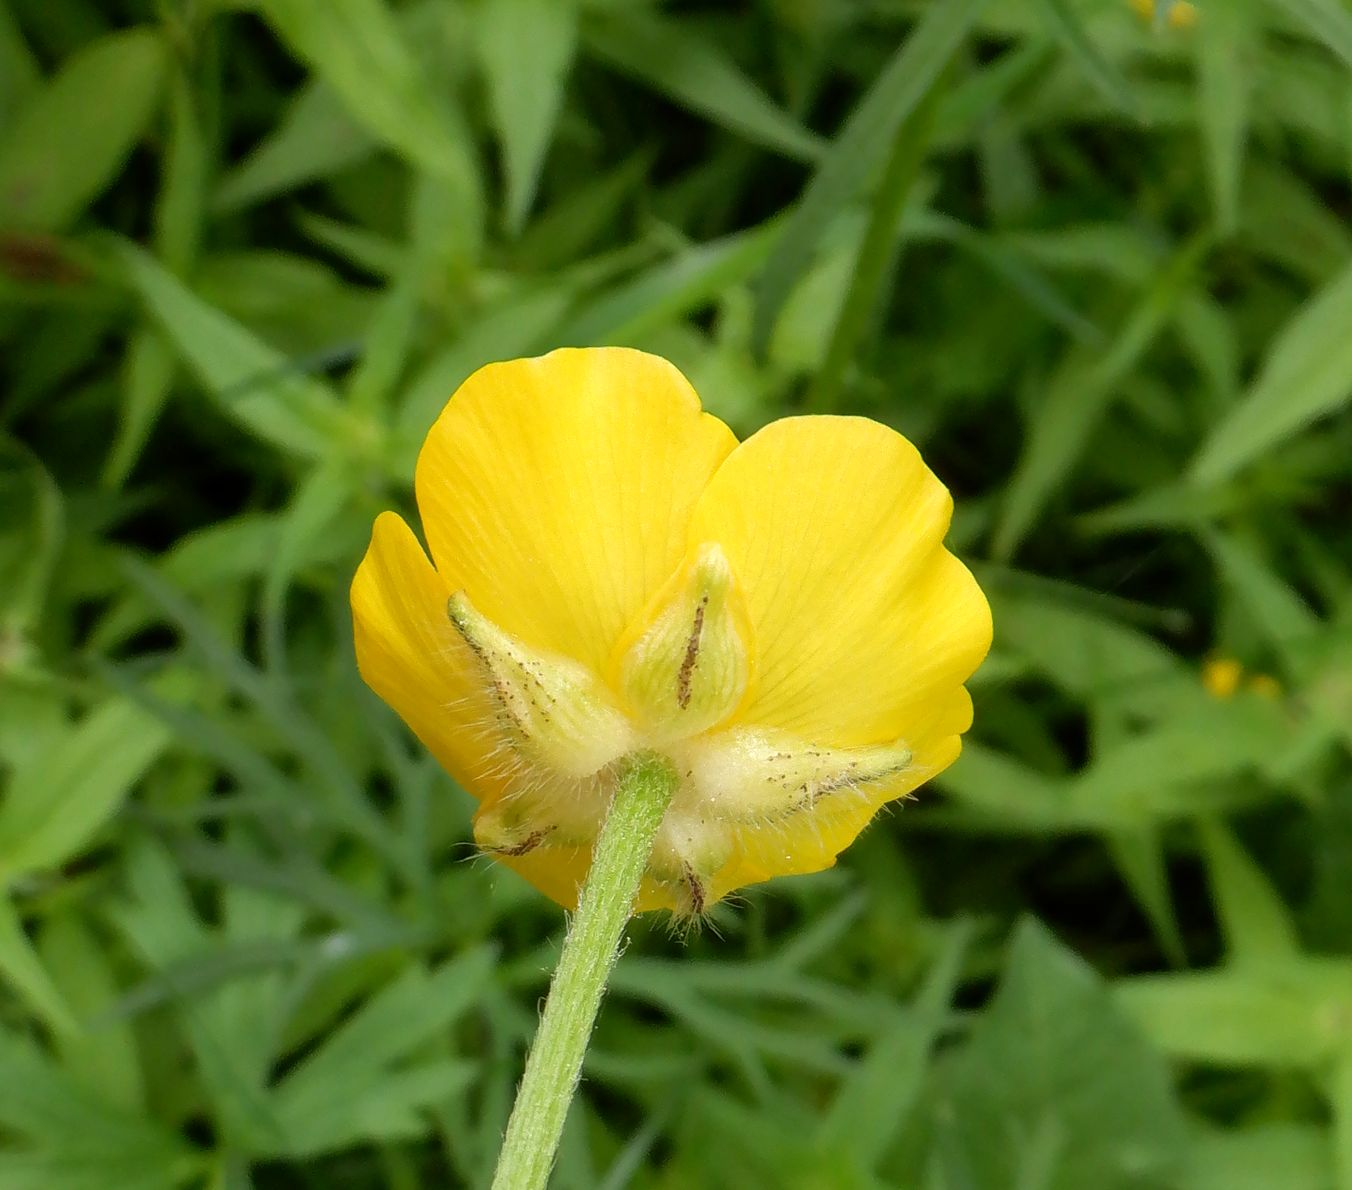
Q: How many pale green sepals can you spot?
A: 5